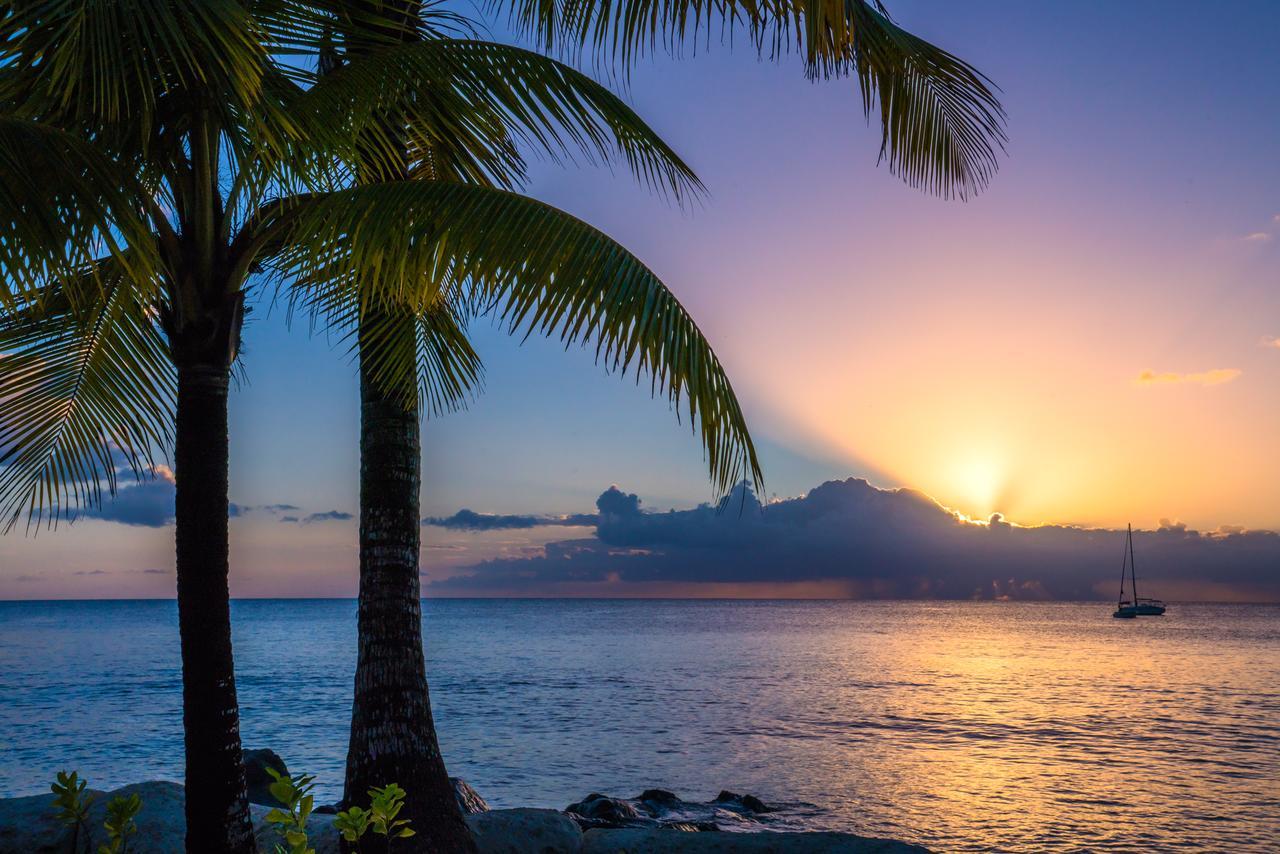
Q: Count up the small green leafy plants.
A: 5